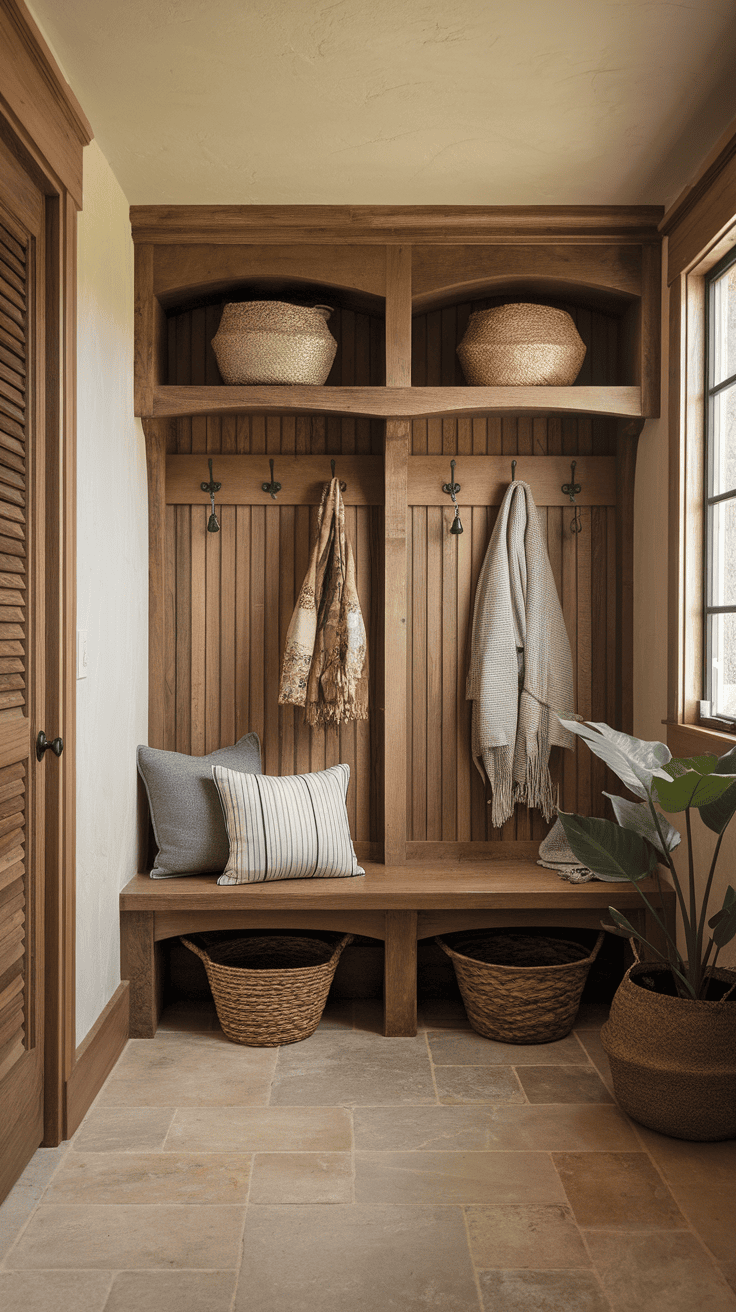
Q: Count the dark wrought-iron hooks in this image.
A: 6